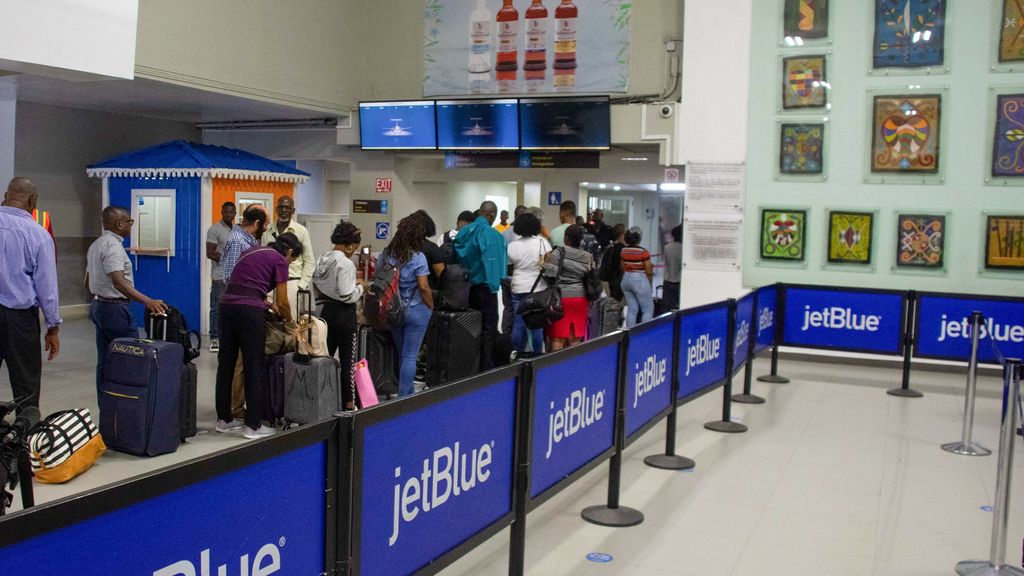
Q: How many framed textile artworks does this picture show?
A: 11